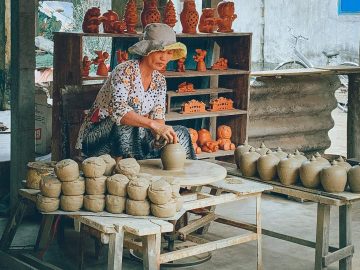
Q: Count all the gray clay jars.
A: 13